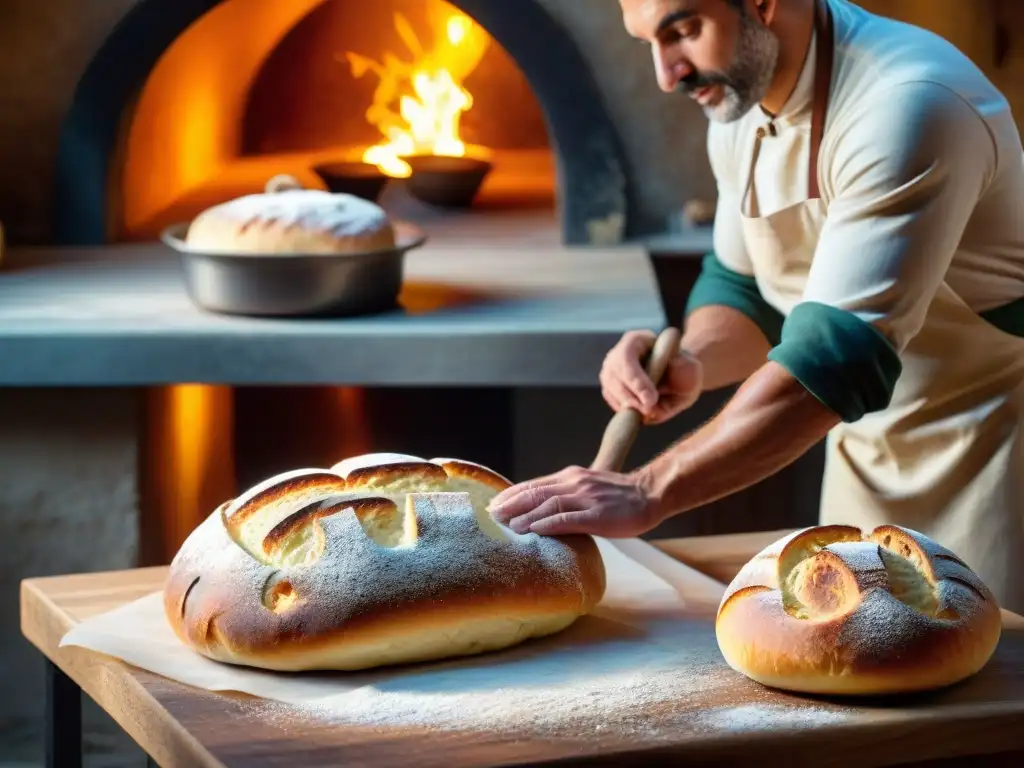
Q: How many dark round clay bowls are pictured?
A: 2